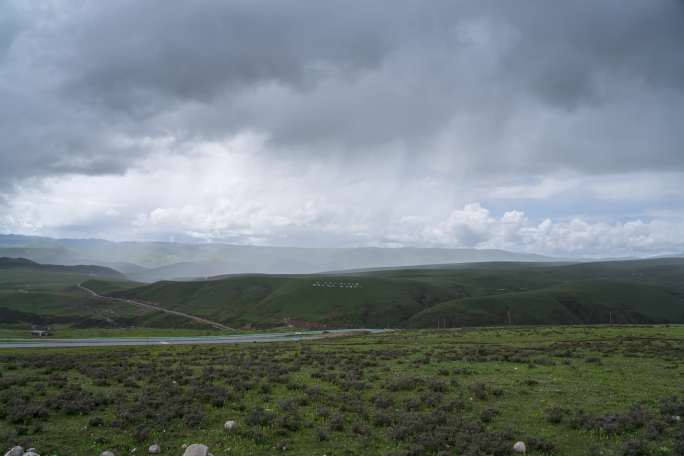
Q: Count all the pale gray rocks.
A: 7